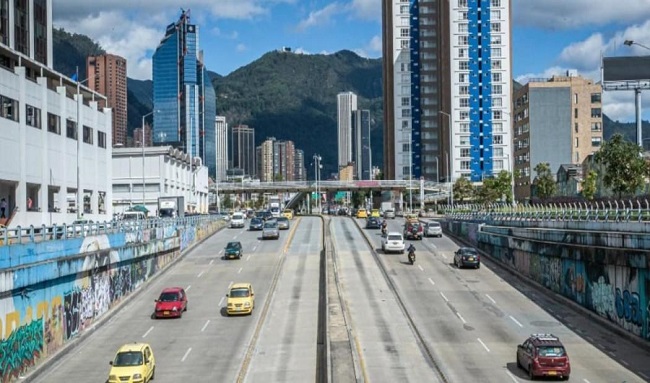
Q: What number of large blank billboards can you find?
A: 1